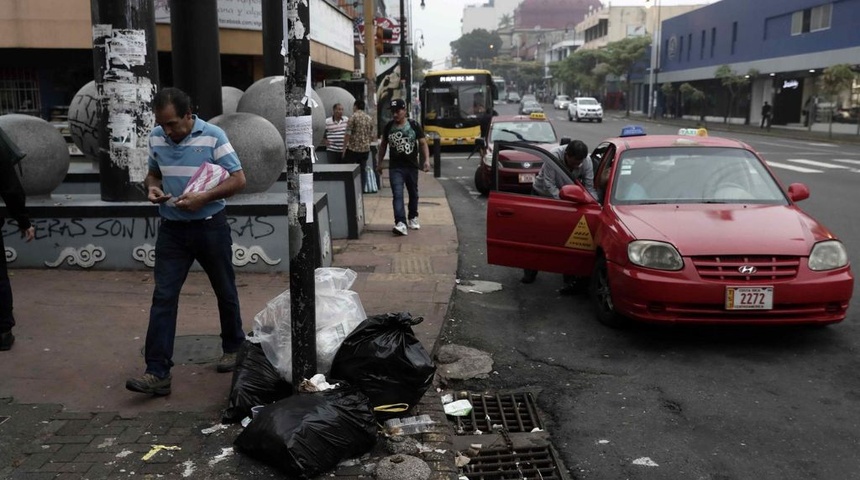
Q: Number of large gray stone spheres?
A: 6